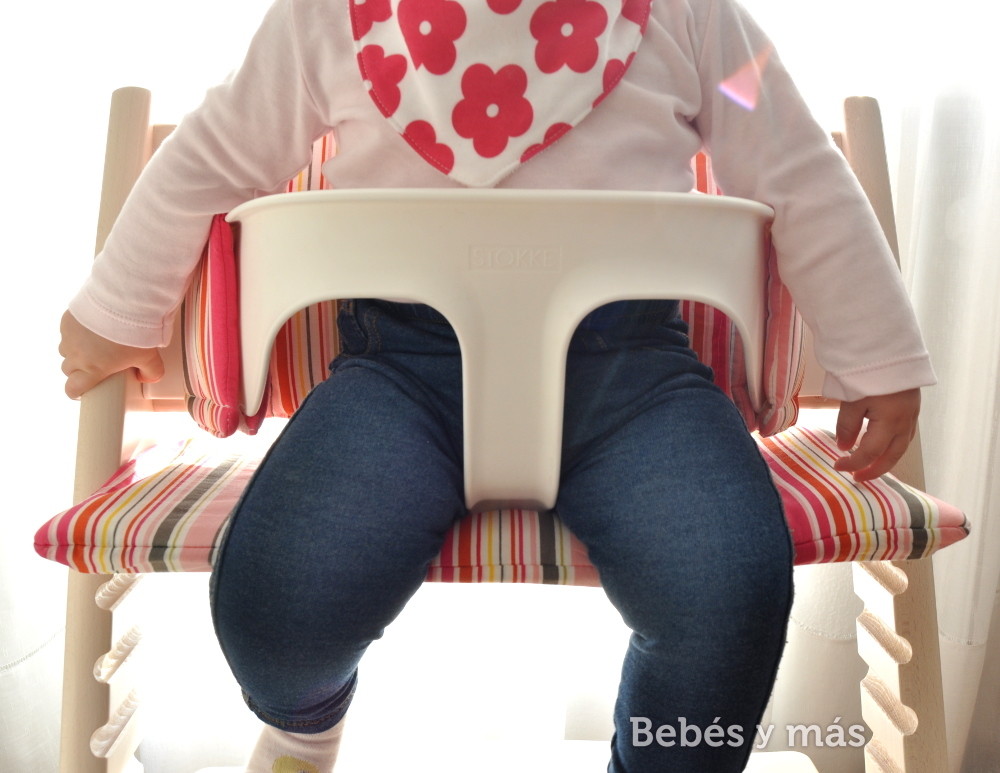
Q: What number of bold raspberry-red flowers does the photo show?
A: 10